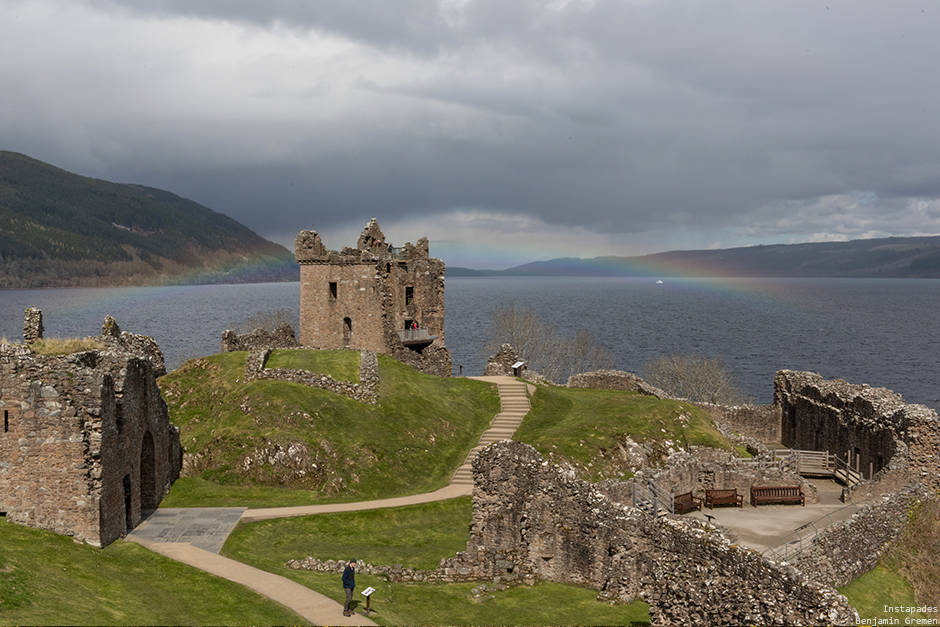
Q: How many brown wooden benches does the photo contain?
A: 3